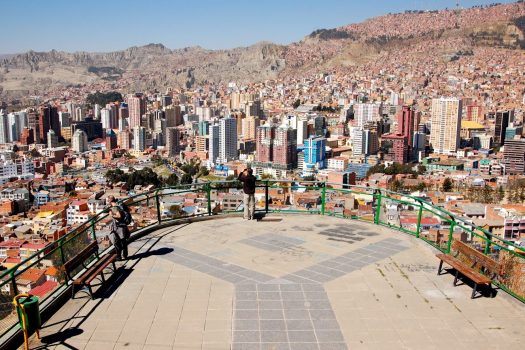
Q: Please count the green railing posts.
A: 11